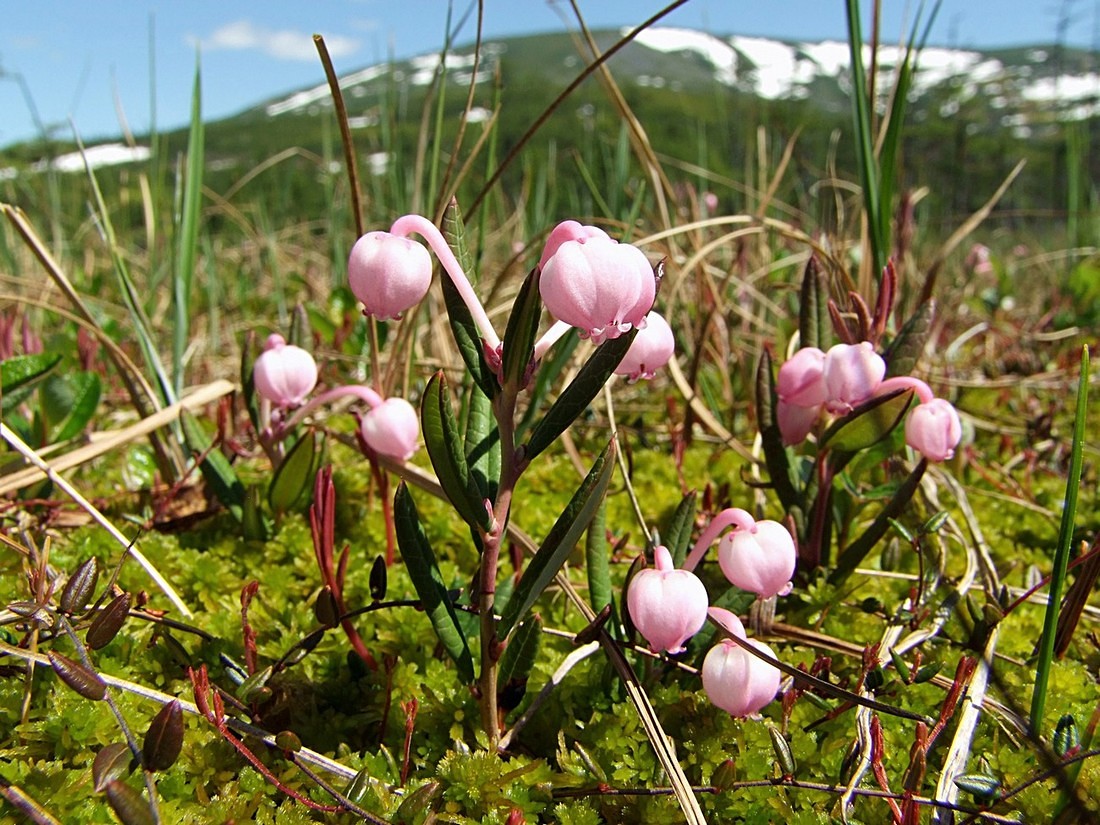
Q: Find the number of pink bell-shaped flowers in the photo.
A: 12